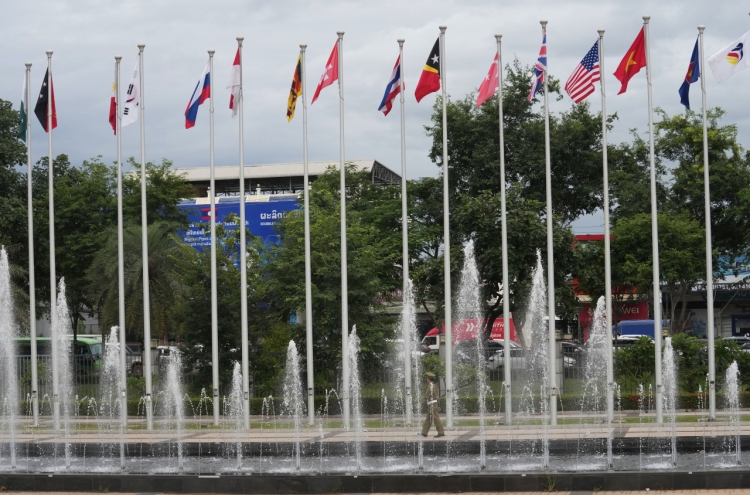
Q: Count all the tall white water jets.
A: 13